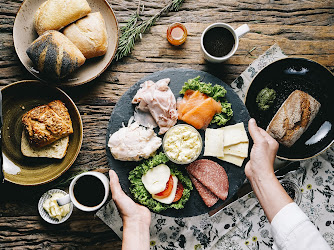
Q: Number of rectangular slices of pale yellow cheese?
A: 4